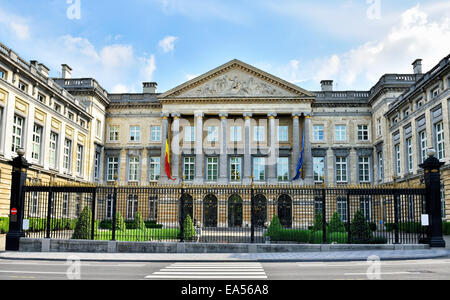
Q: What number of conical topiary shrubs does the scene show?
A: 8